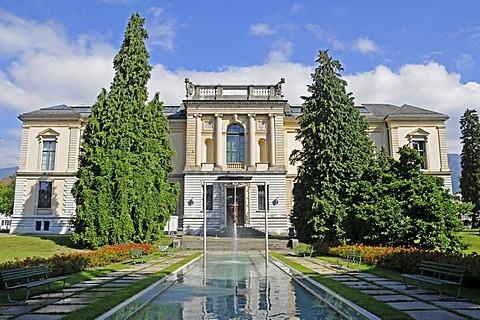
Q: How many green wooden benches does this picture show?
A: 6